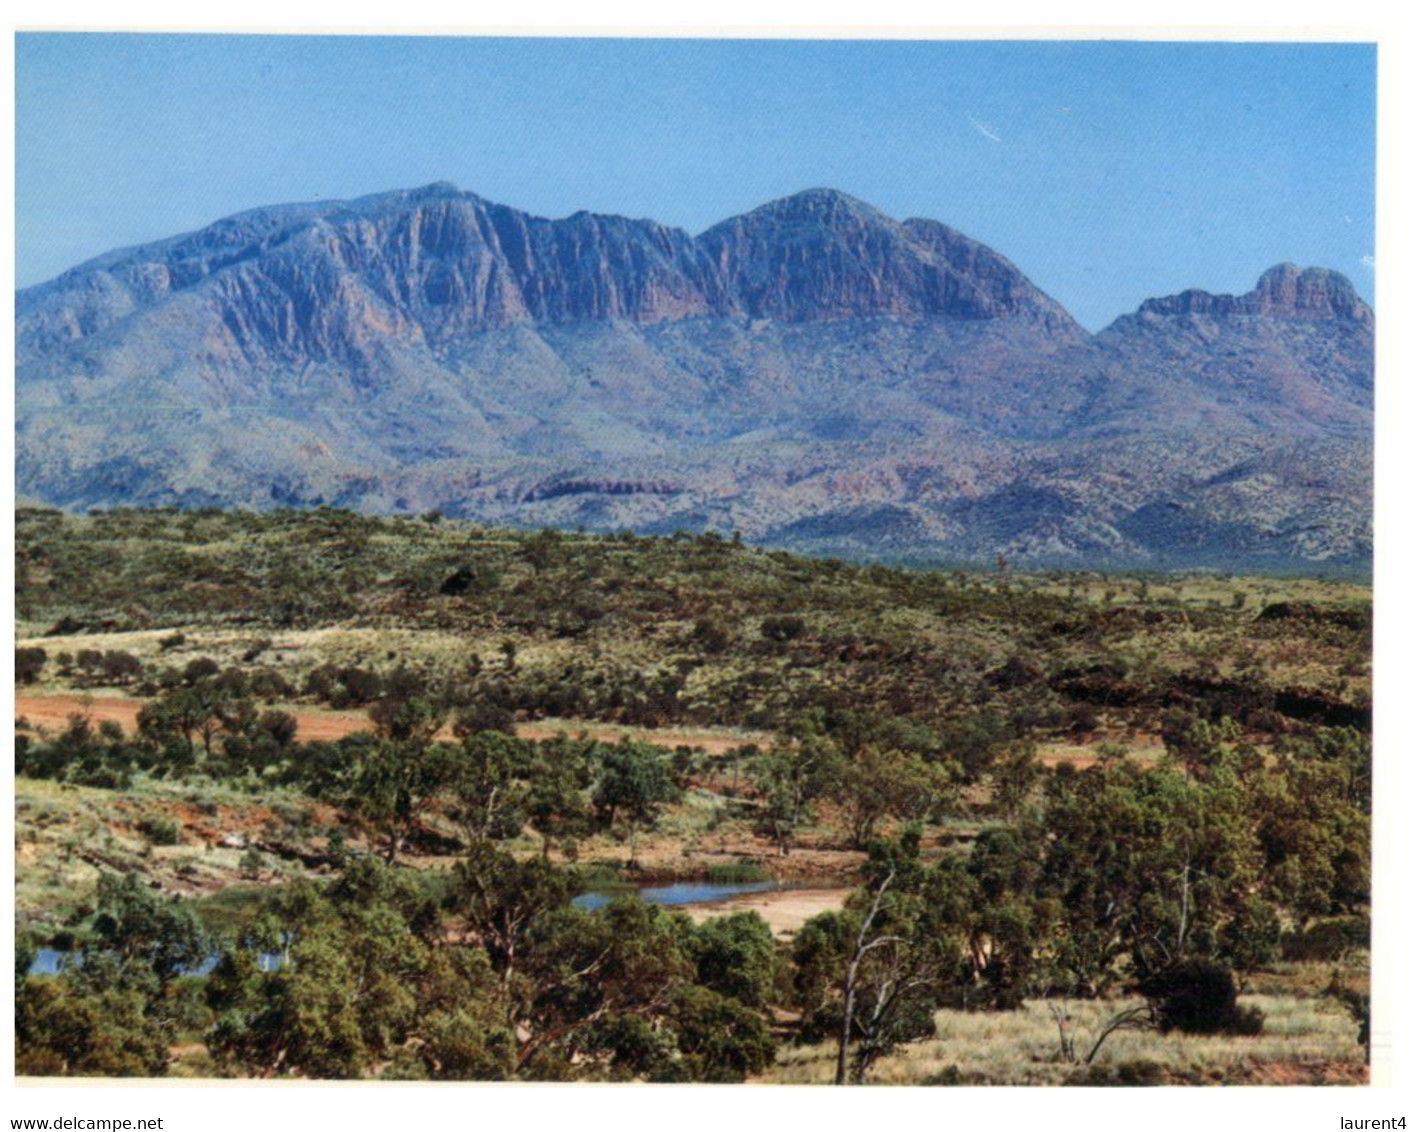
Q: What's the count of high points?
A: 3